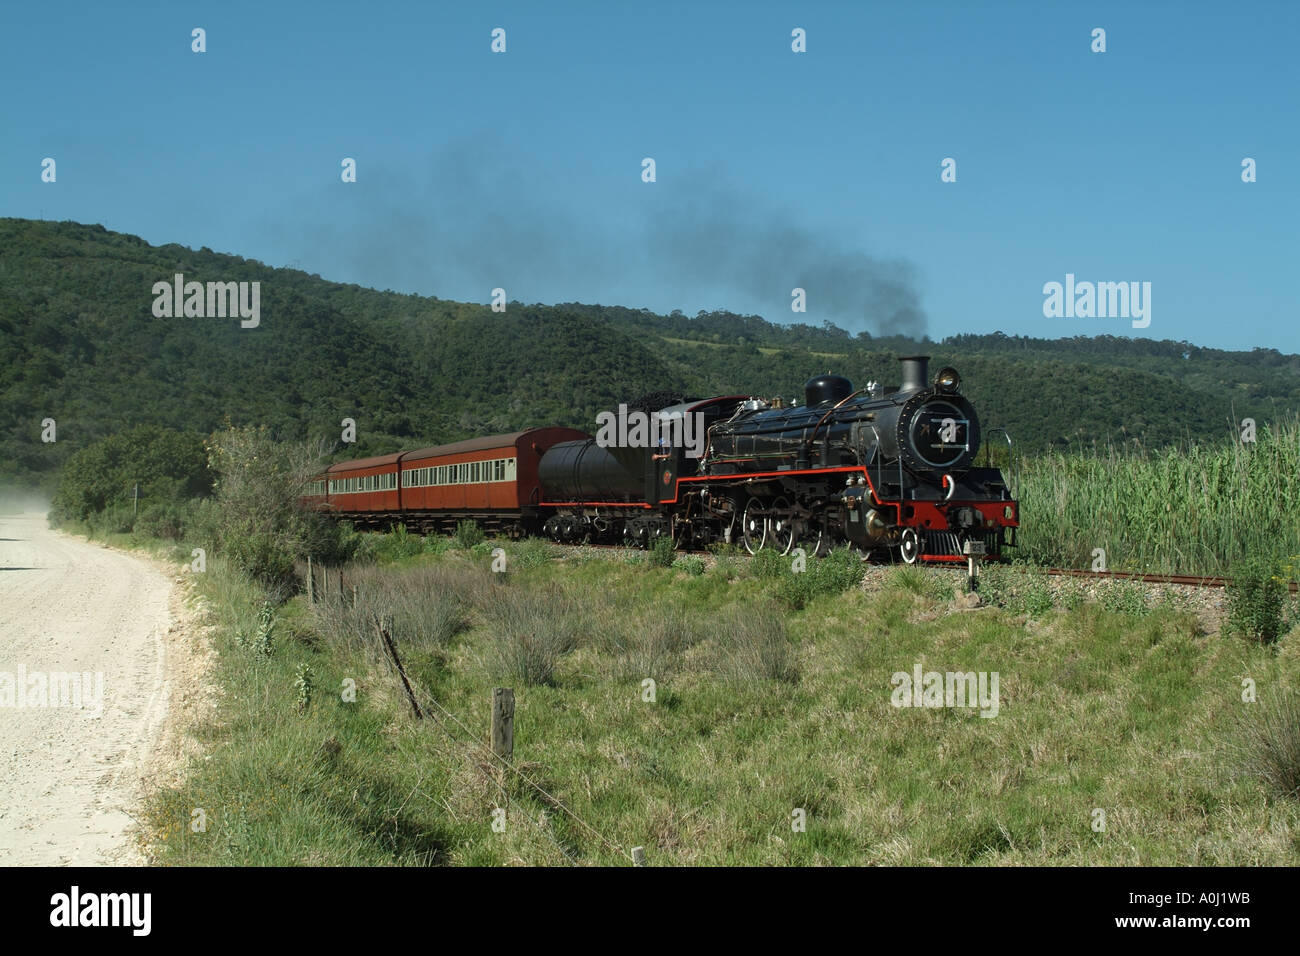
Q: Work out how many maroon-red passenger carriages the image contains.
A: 3